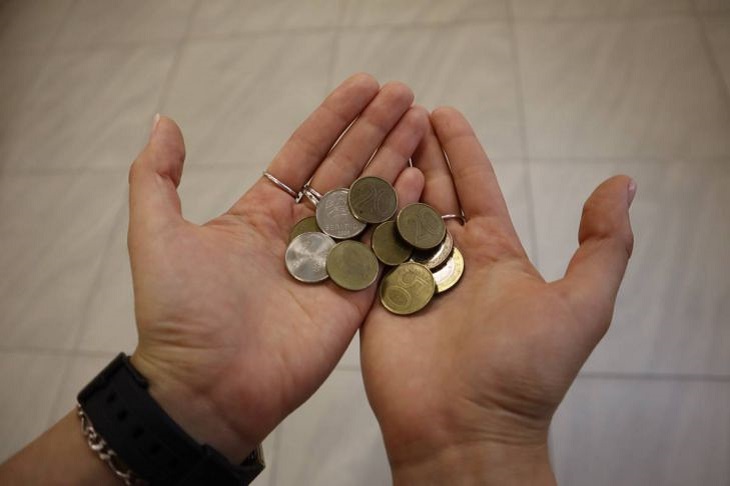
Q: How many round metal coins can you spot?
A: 10